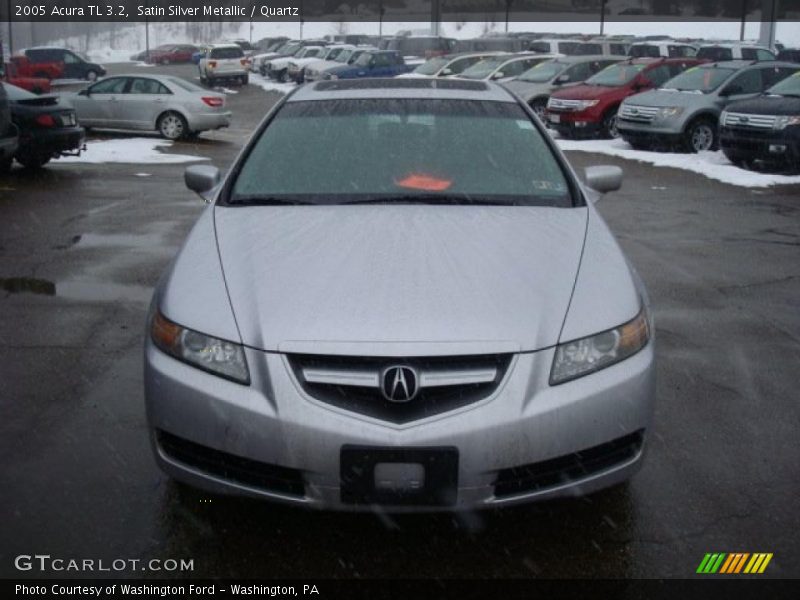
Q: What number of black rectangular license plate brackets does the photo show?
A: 1